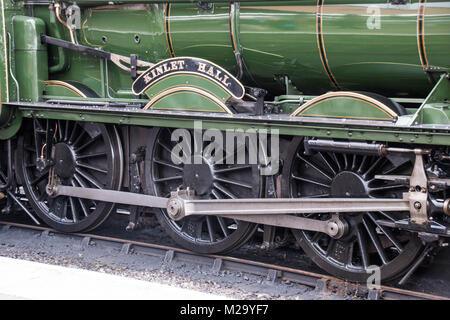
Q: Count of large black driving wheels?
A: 3